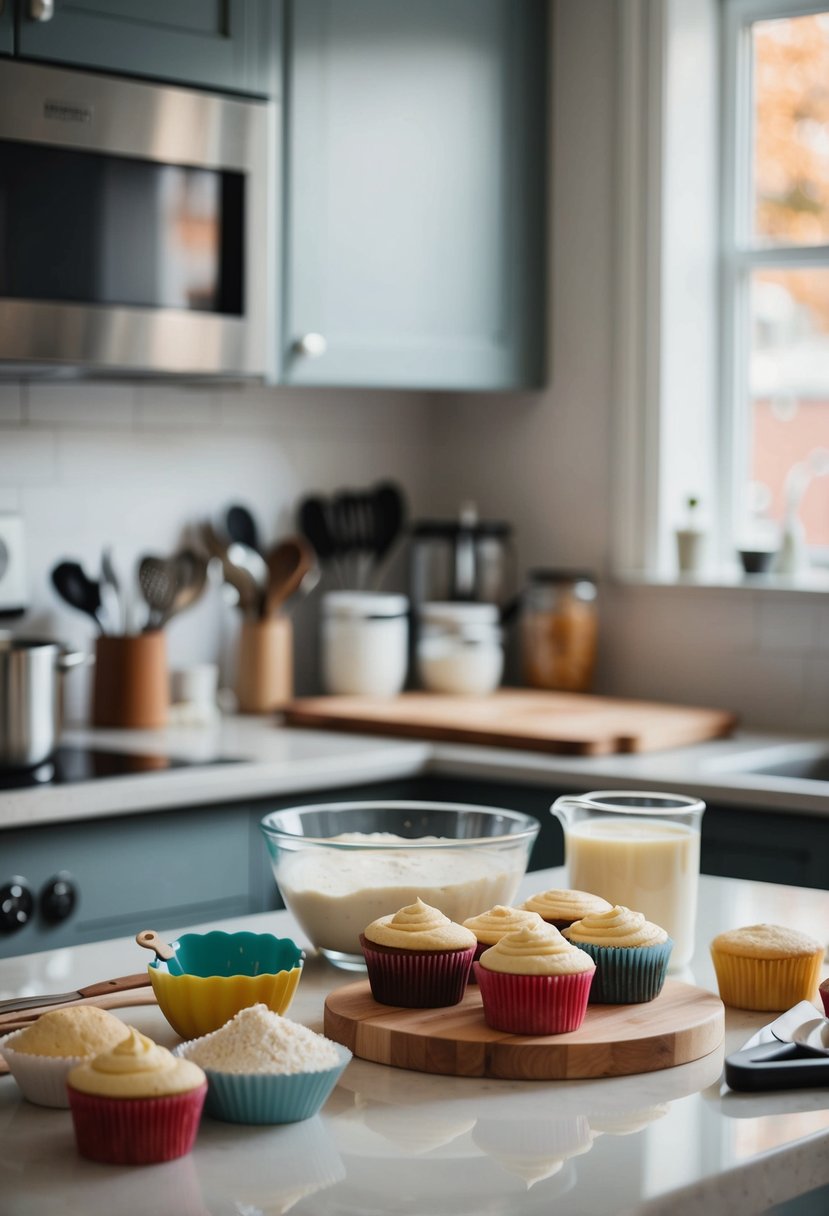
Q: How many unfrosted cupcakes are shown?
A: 2